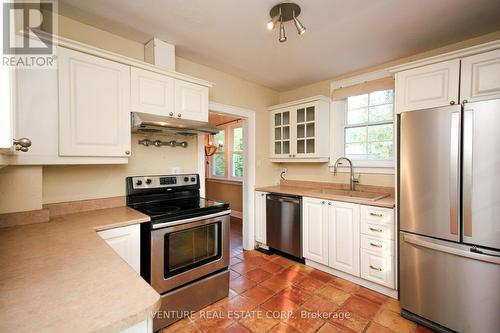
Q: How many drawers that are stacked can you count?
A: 4